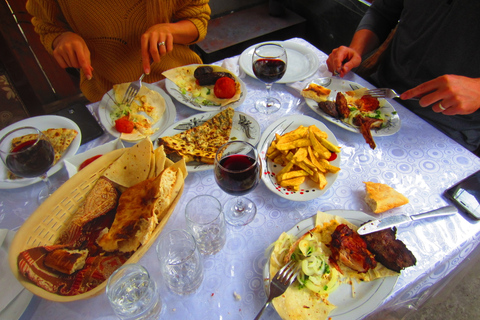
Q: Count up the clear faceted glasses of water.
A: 3